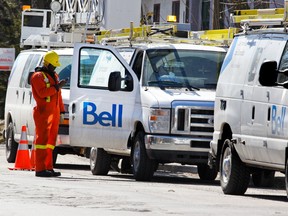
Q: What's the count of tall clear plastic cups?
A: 0